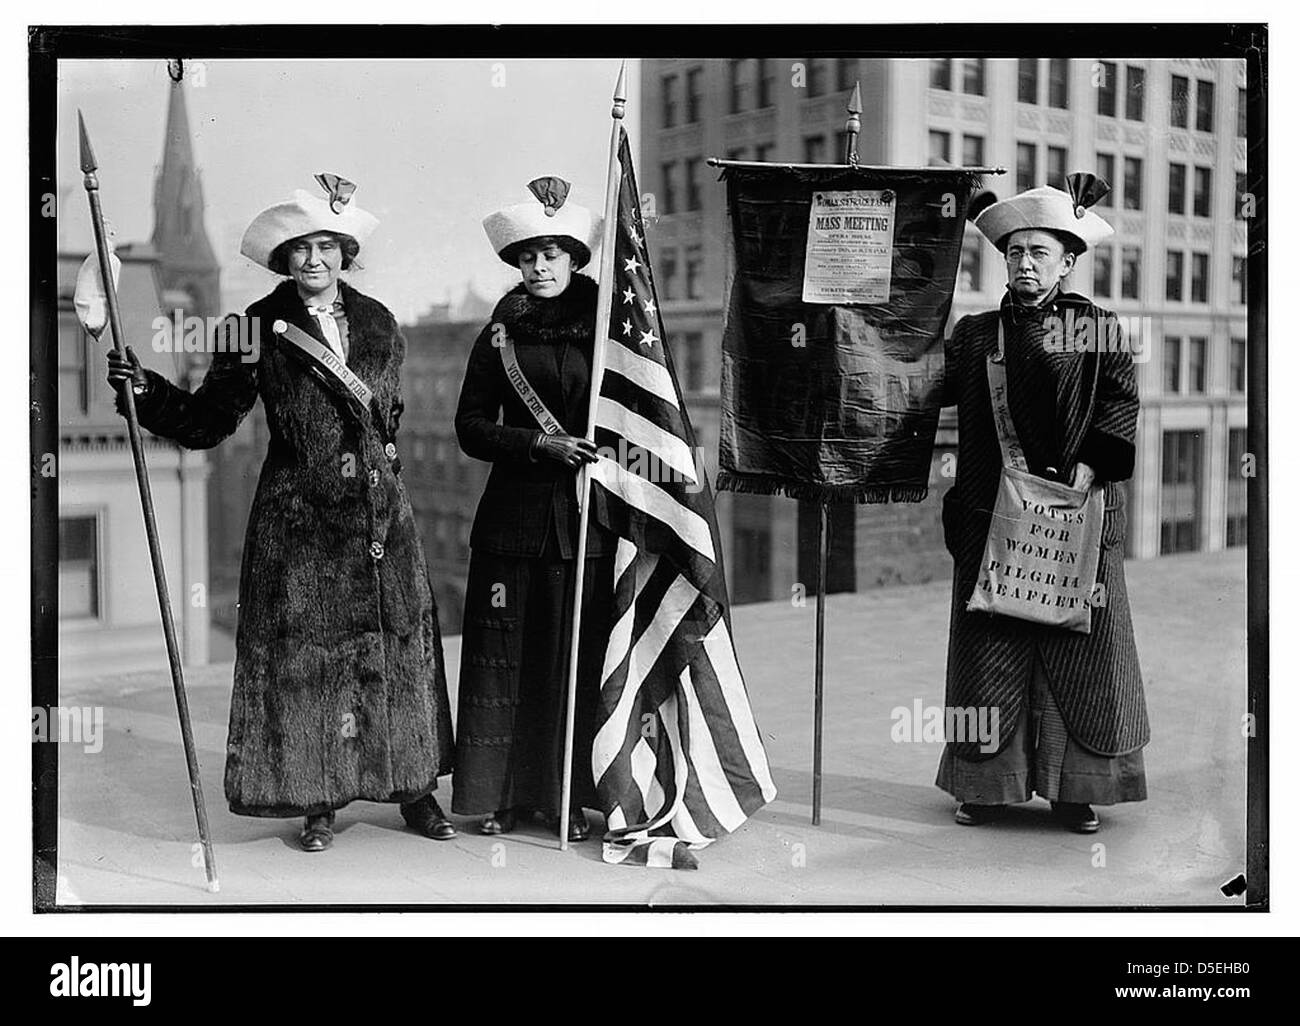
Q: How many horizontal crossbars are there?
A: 1